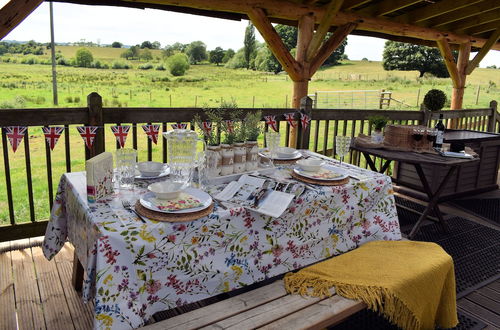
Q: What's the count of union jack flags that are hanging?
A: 11